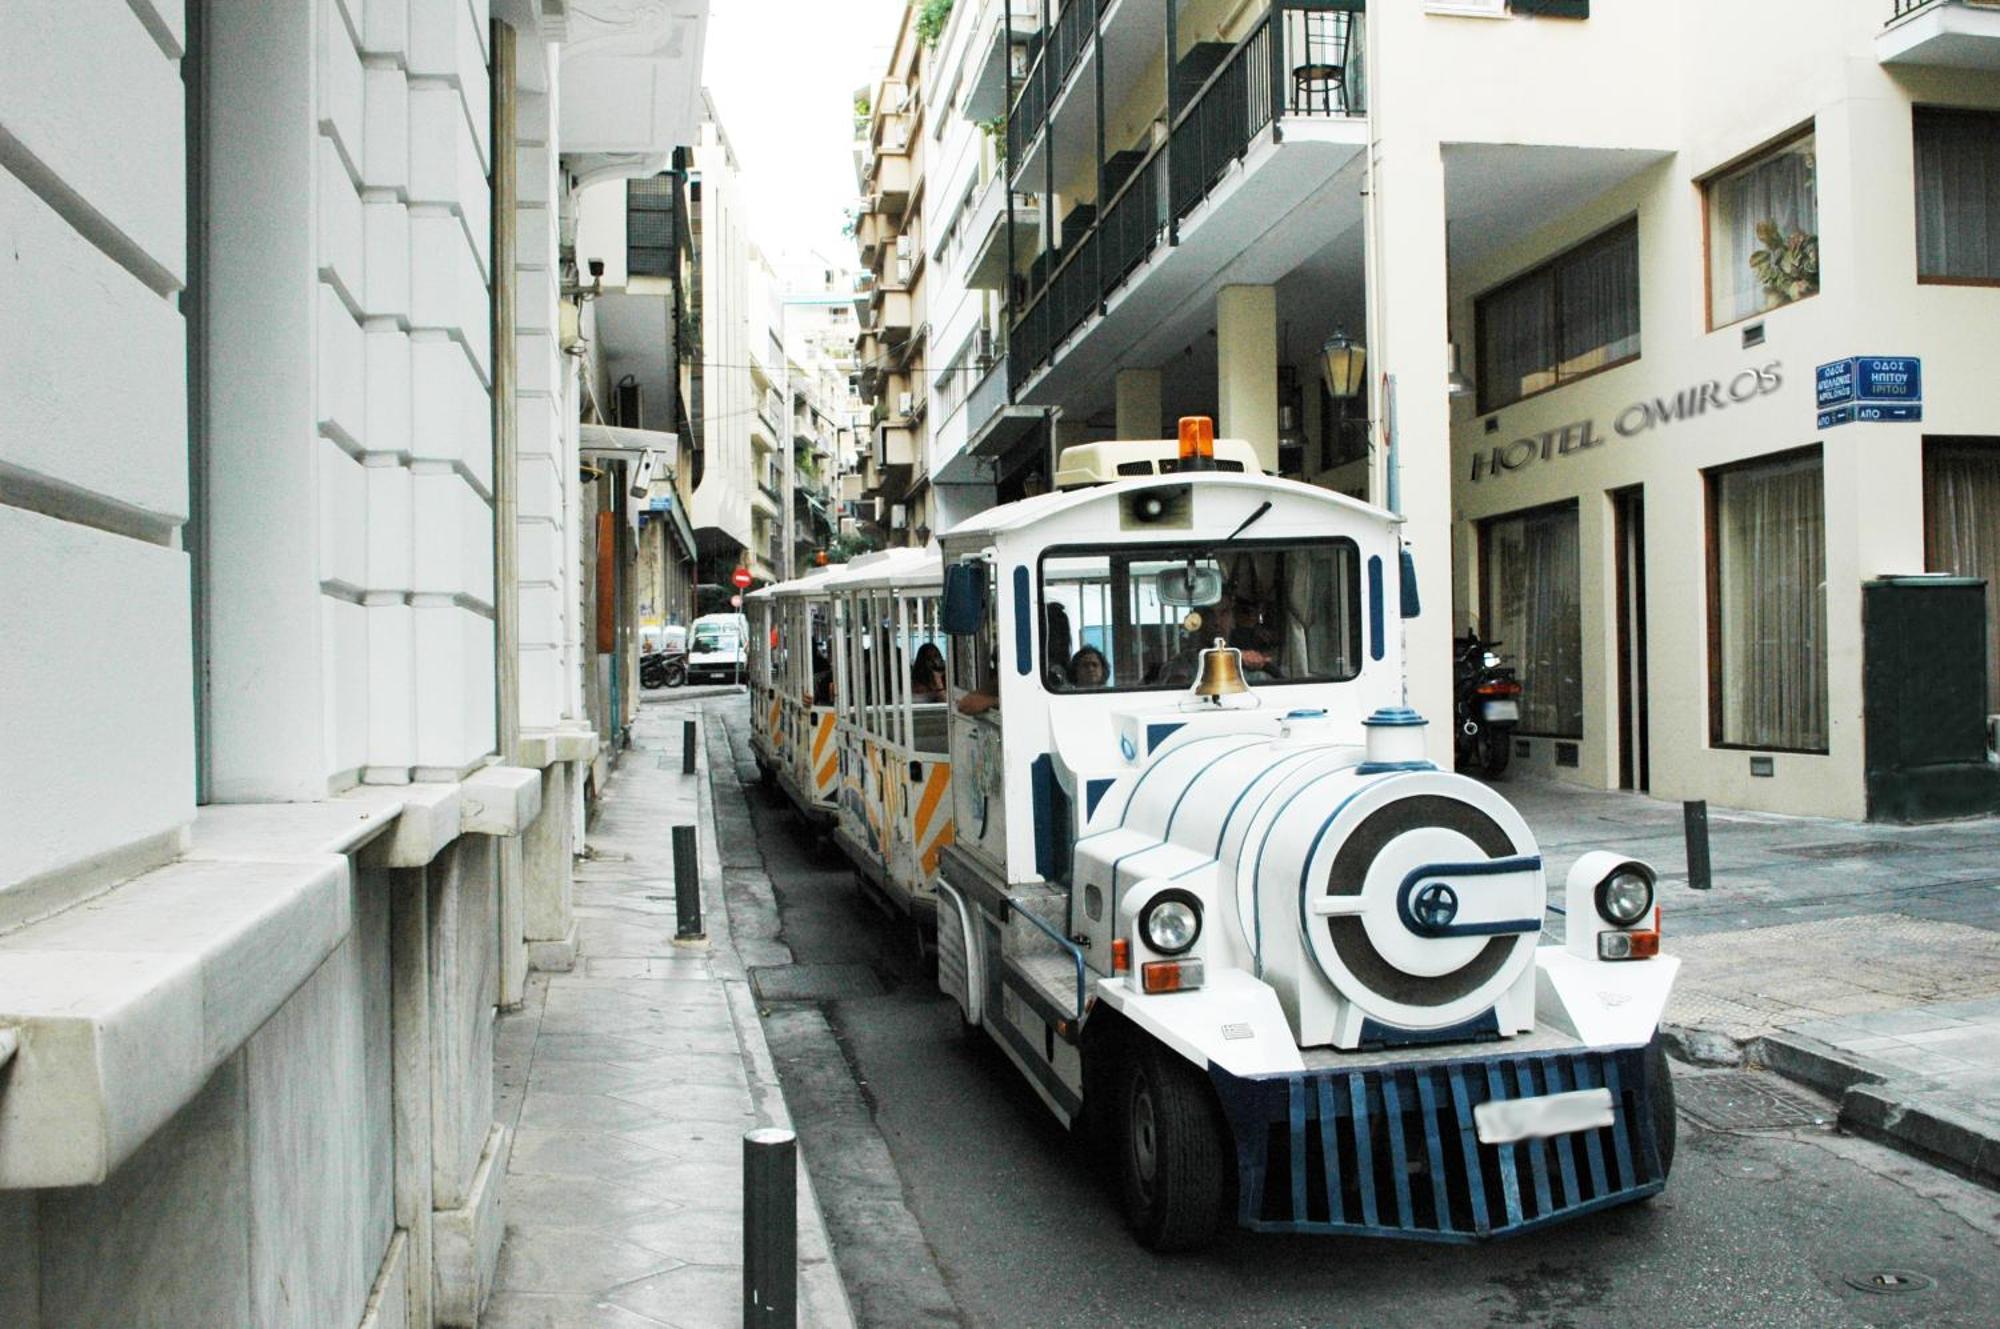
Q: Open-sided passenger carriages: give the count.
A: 3